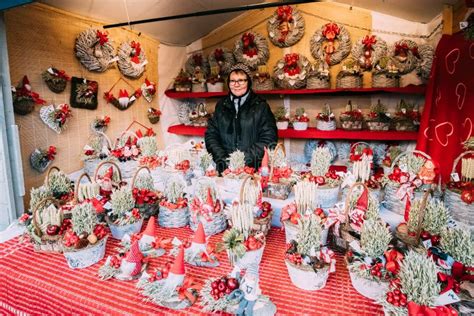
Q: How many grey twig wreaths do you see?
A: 11